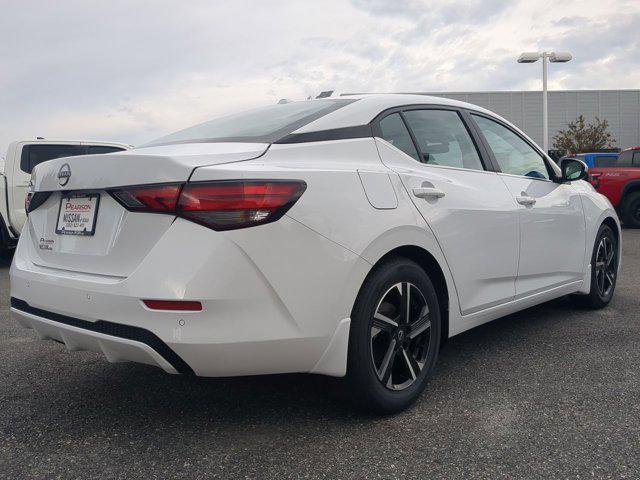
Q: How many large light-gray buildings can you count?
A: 1